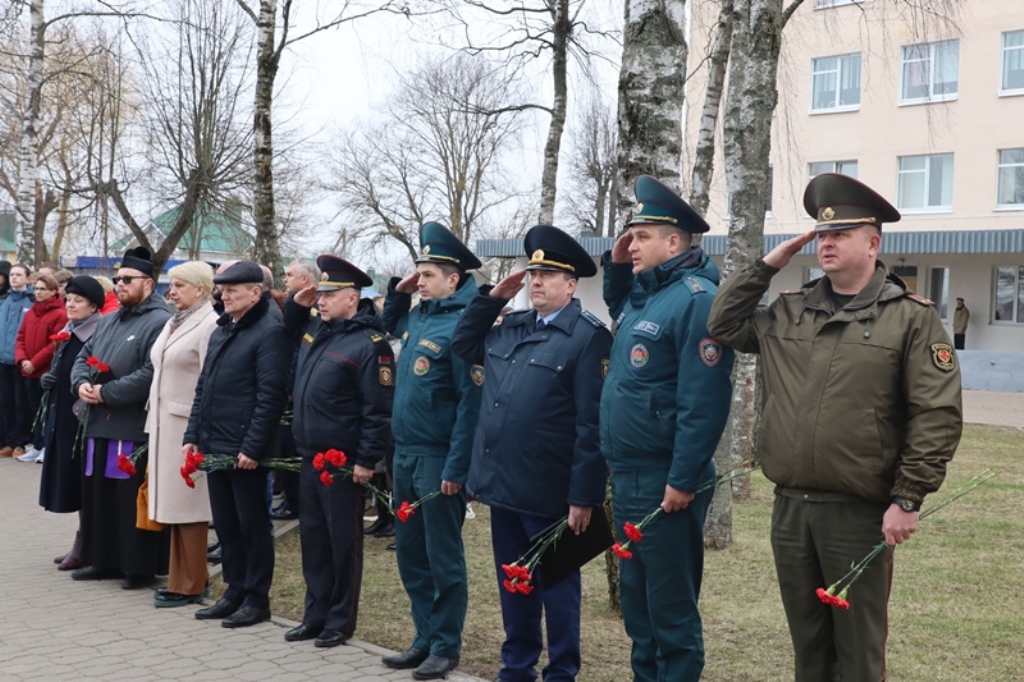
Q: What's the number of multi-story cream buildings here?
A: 1